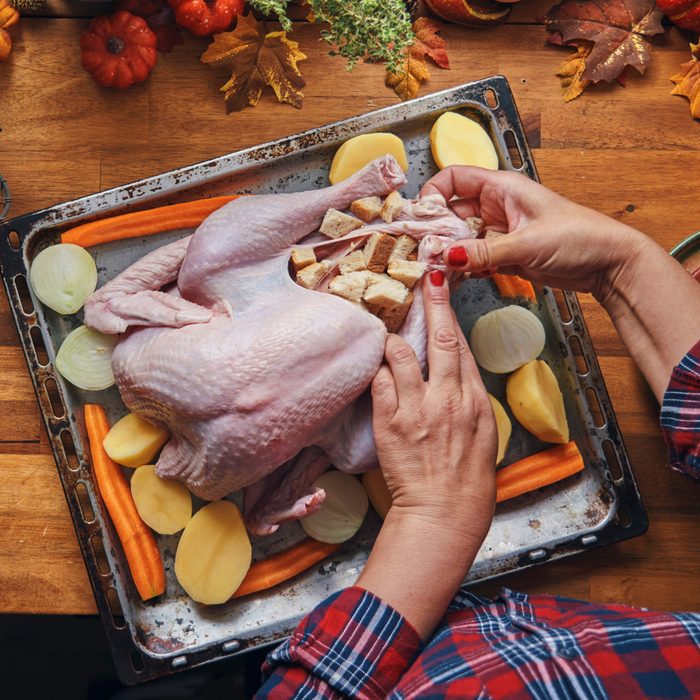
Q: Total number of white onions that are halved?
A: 4